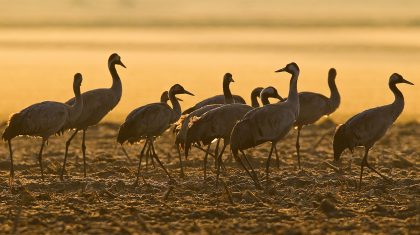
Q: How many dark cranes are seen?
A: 10